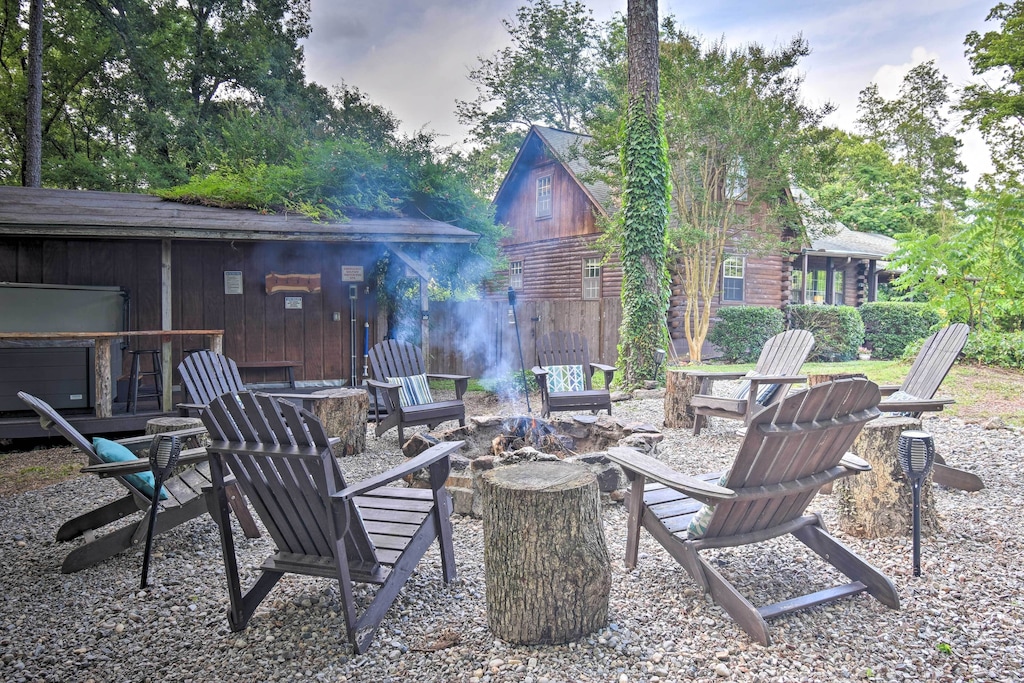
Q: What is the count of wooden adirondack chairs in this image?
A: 8